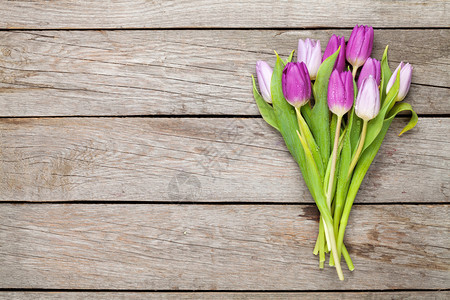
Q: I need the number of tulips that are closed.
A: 9